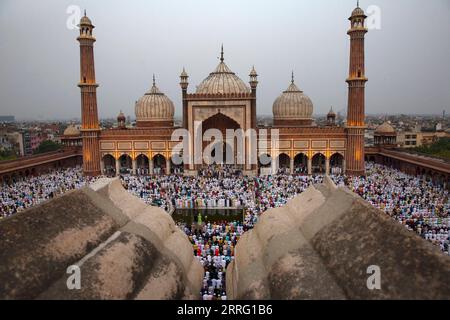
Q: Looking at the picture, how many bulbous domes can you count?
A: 3